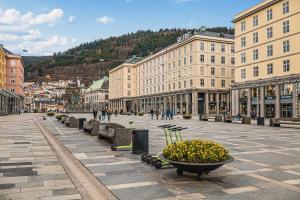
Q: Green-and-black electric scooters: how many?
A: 5